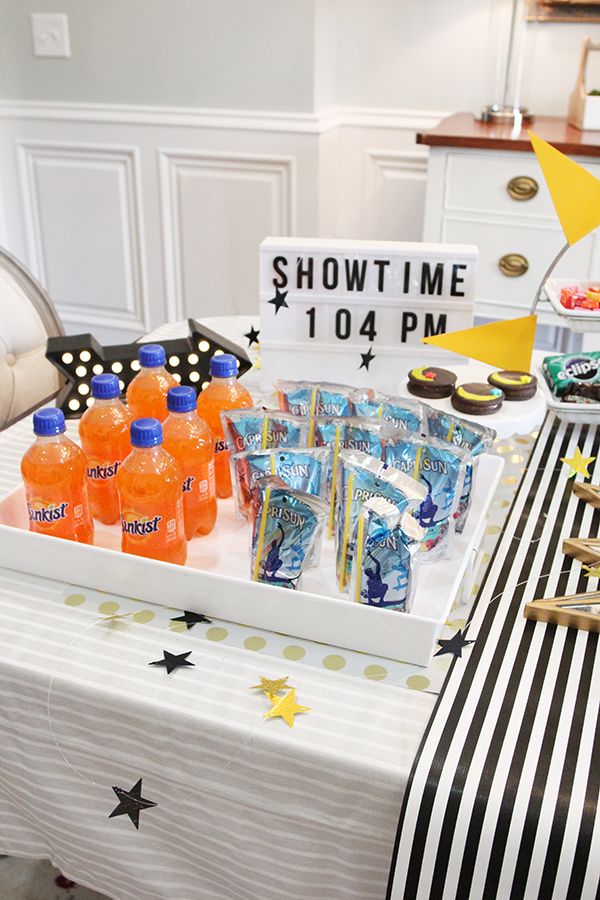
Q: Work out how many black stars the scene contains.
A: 7